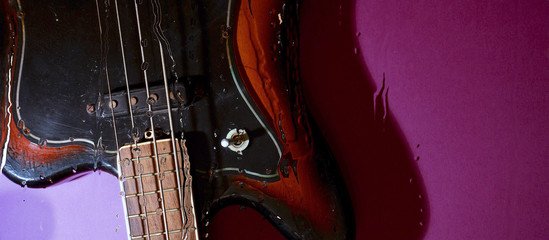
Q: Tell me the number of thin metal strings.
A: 4